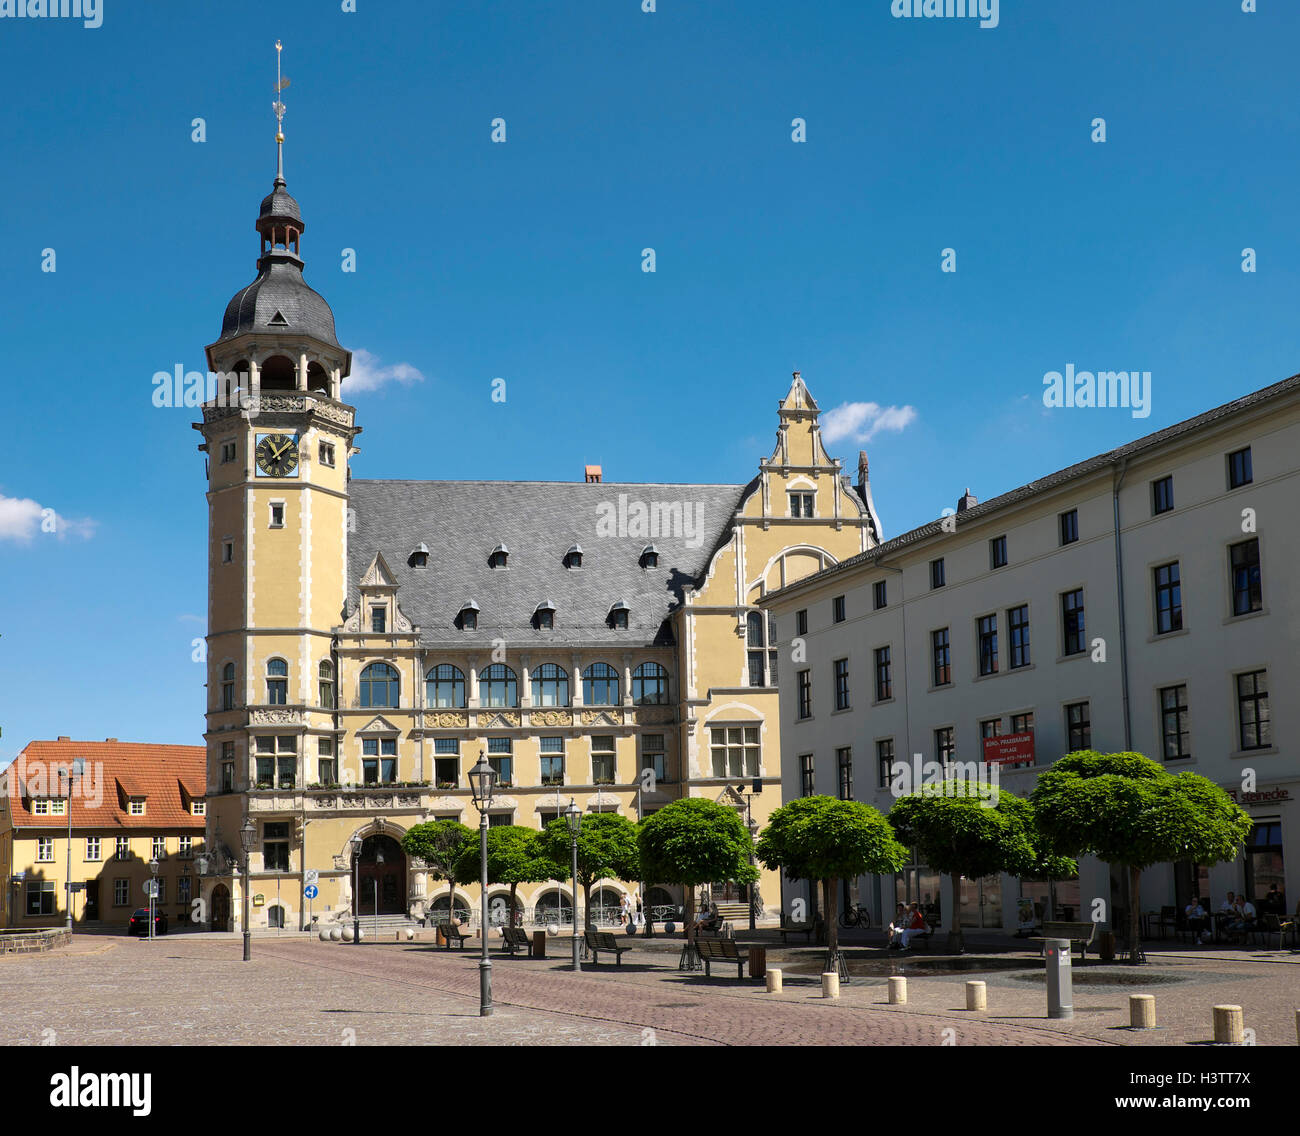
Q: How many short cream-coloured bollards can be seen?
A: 6